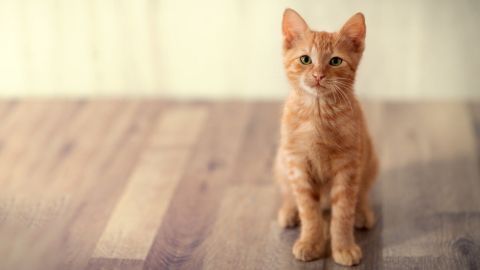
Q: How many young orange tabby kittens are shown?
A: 1